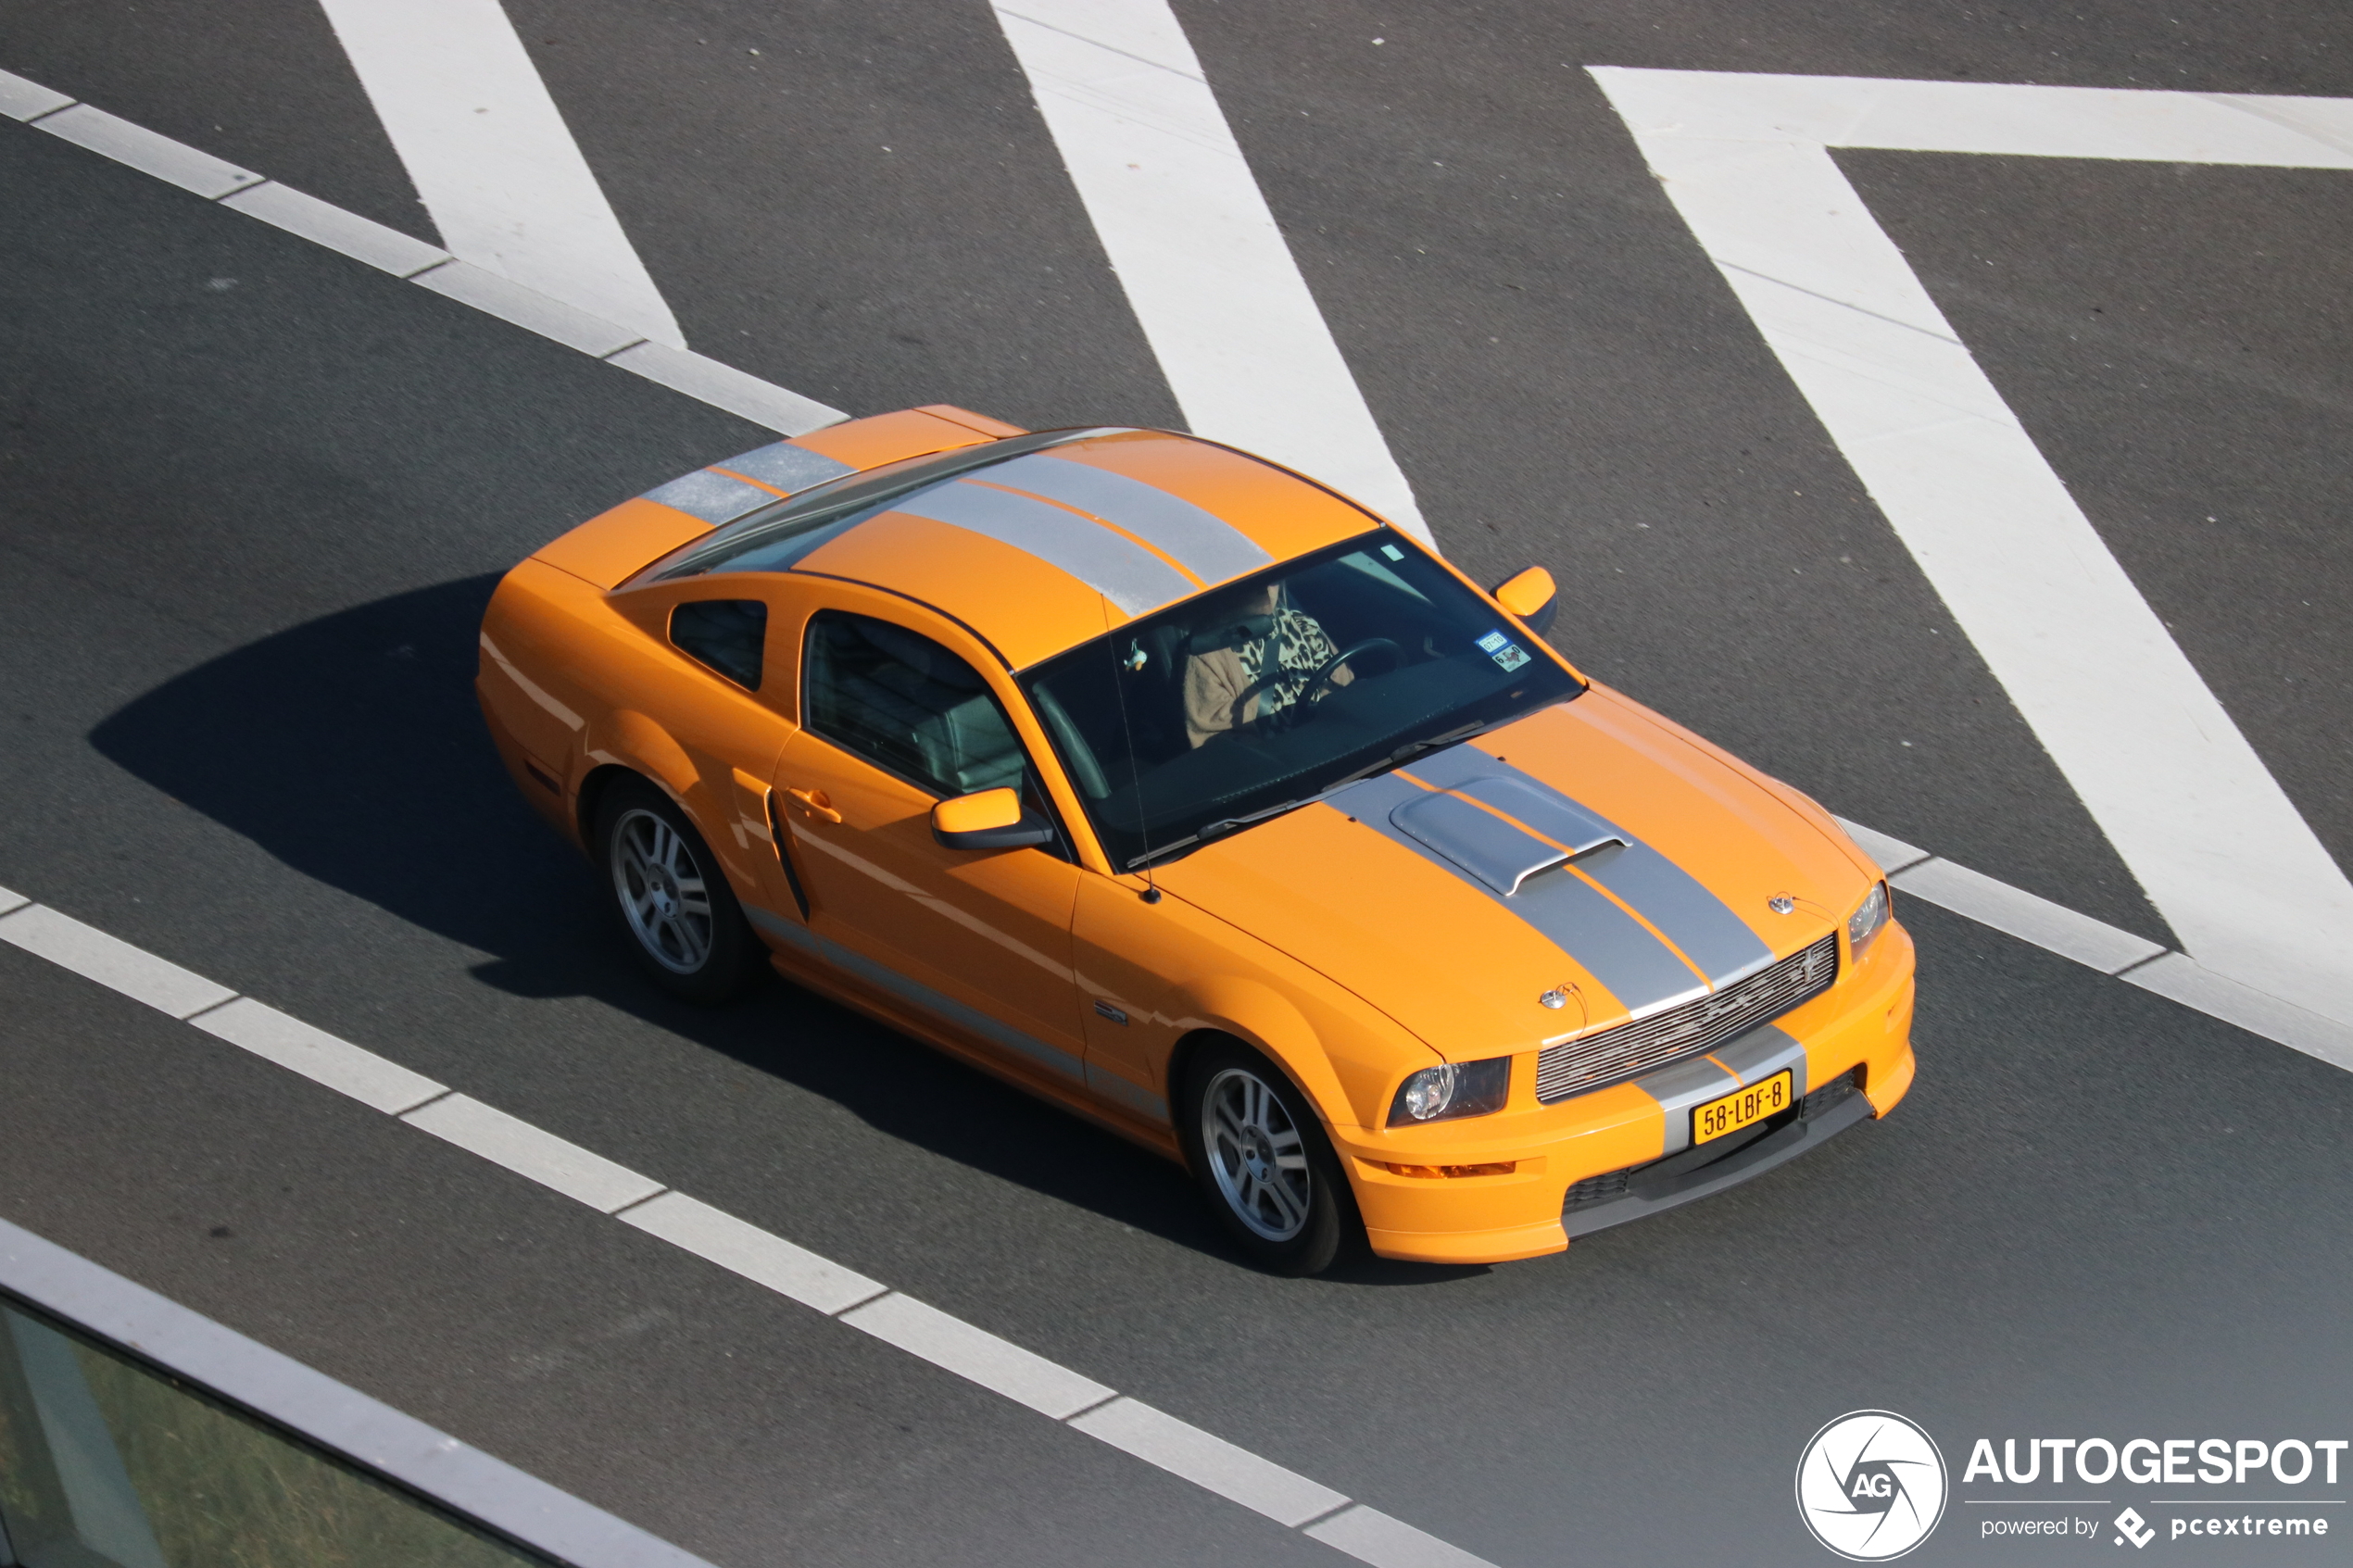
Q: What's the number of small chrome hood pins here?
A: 2